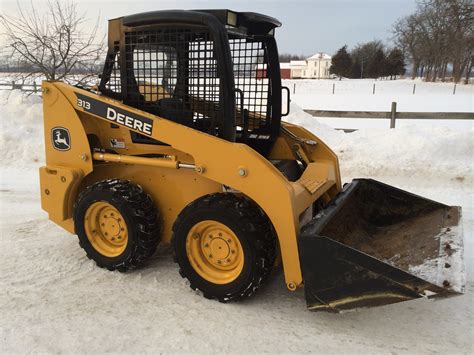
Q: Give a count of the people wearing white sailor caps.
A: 0